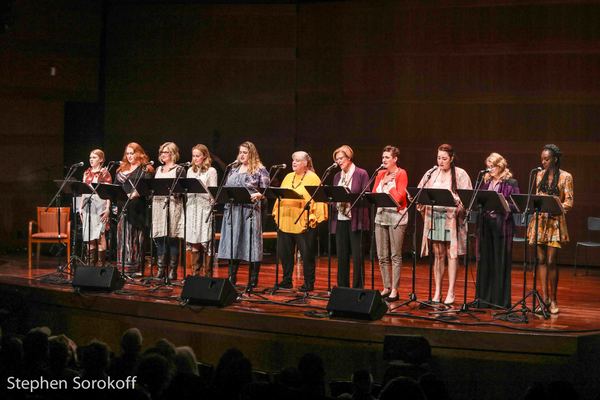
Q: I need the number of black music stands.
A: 11